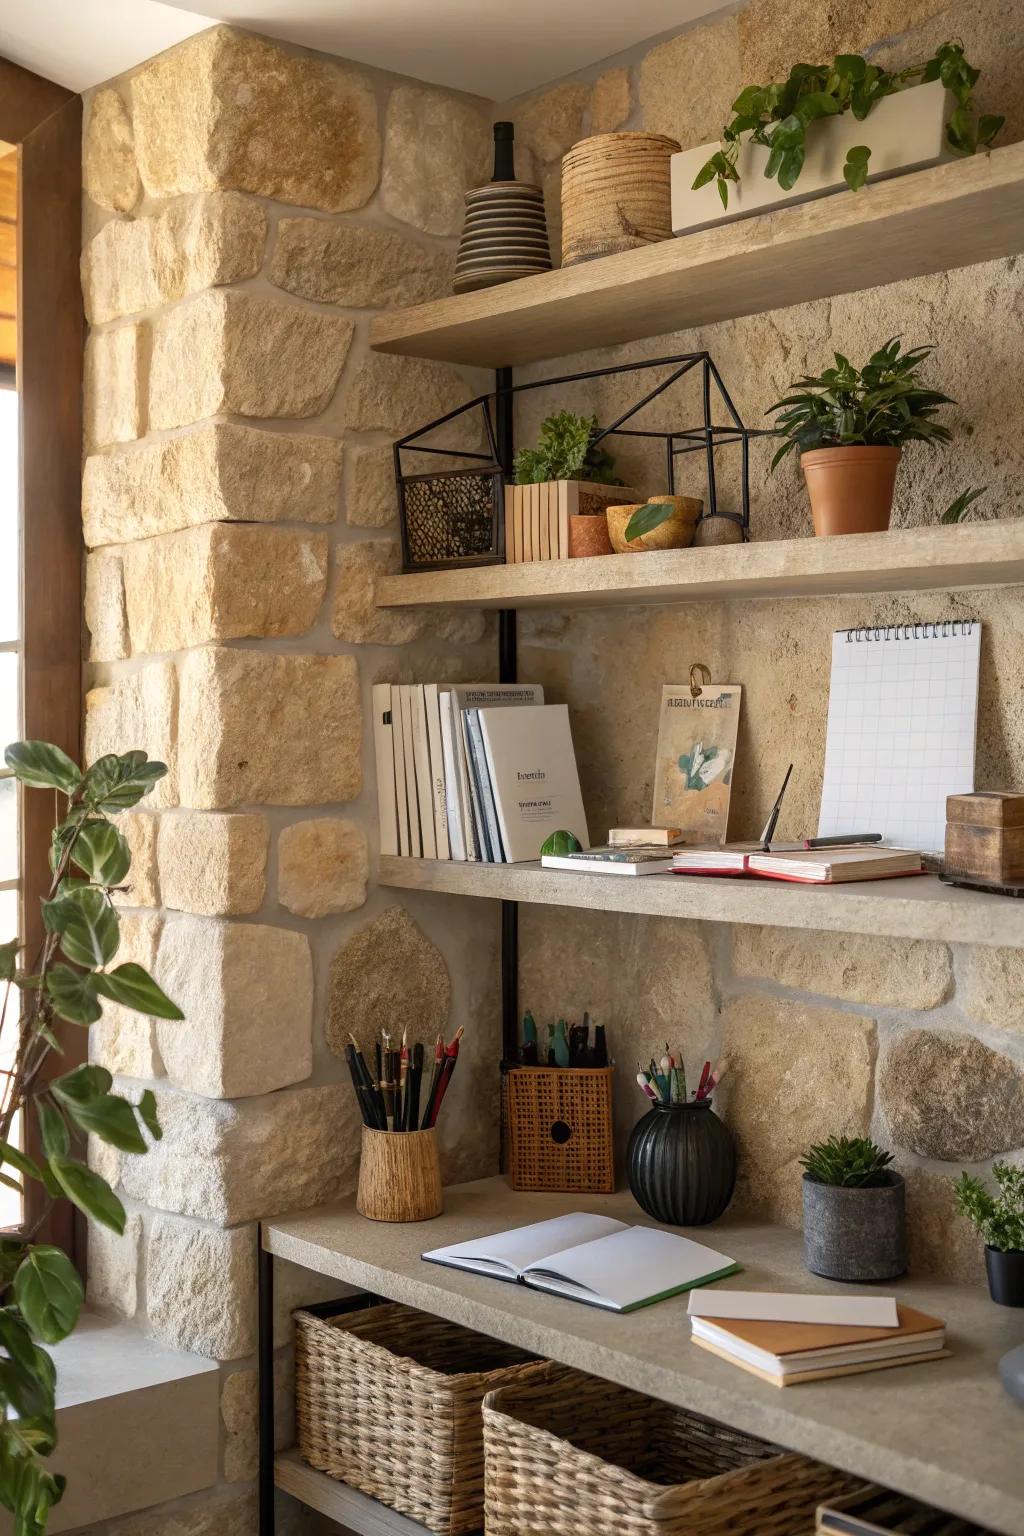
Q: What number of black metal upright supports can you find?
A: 2